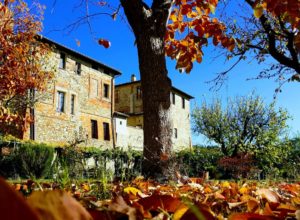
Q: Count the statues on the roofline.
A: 0